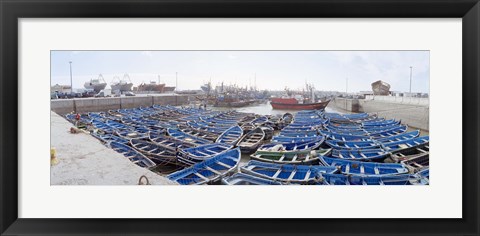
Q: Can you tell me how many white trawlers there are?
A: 2